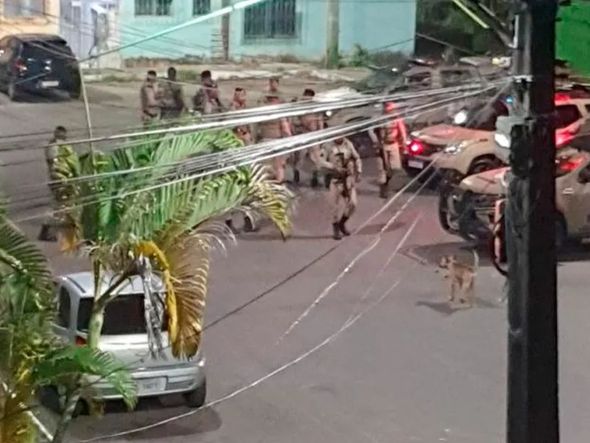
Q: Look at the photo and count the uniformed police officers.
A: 9